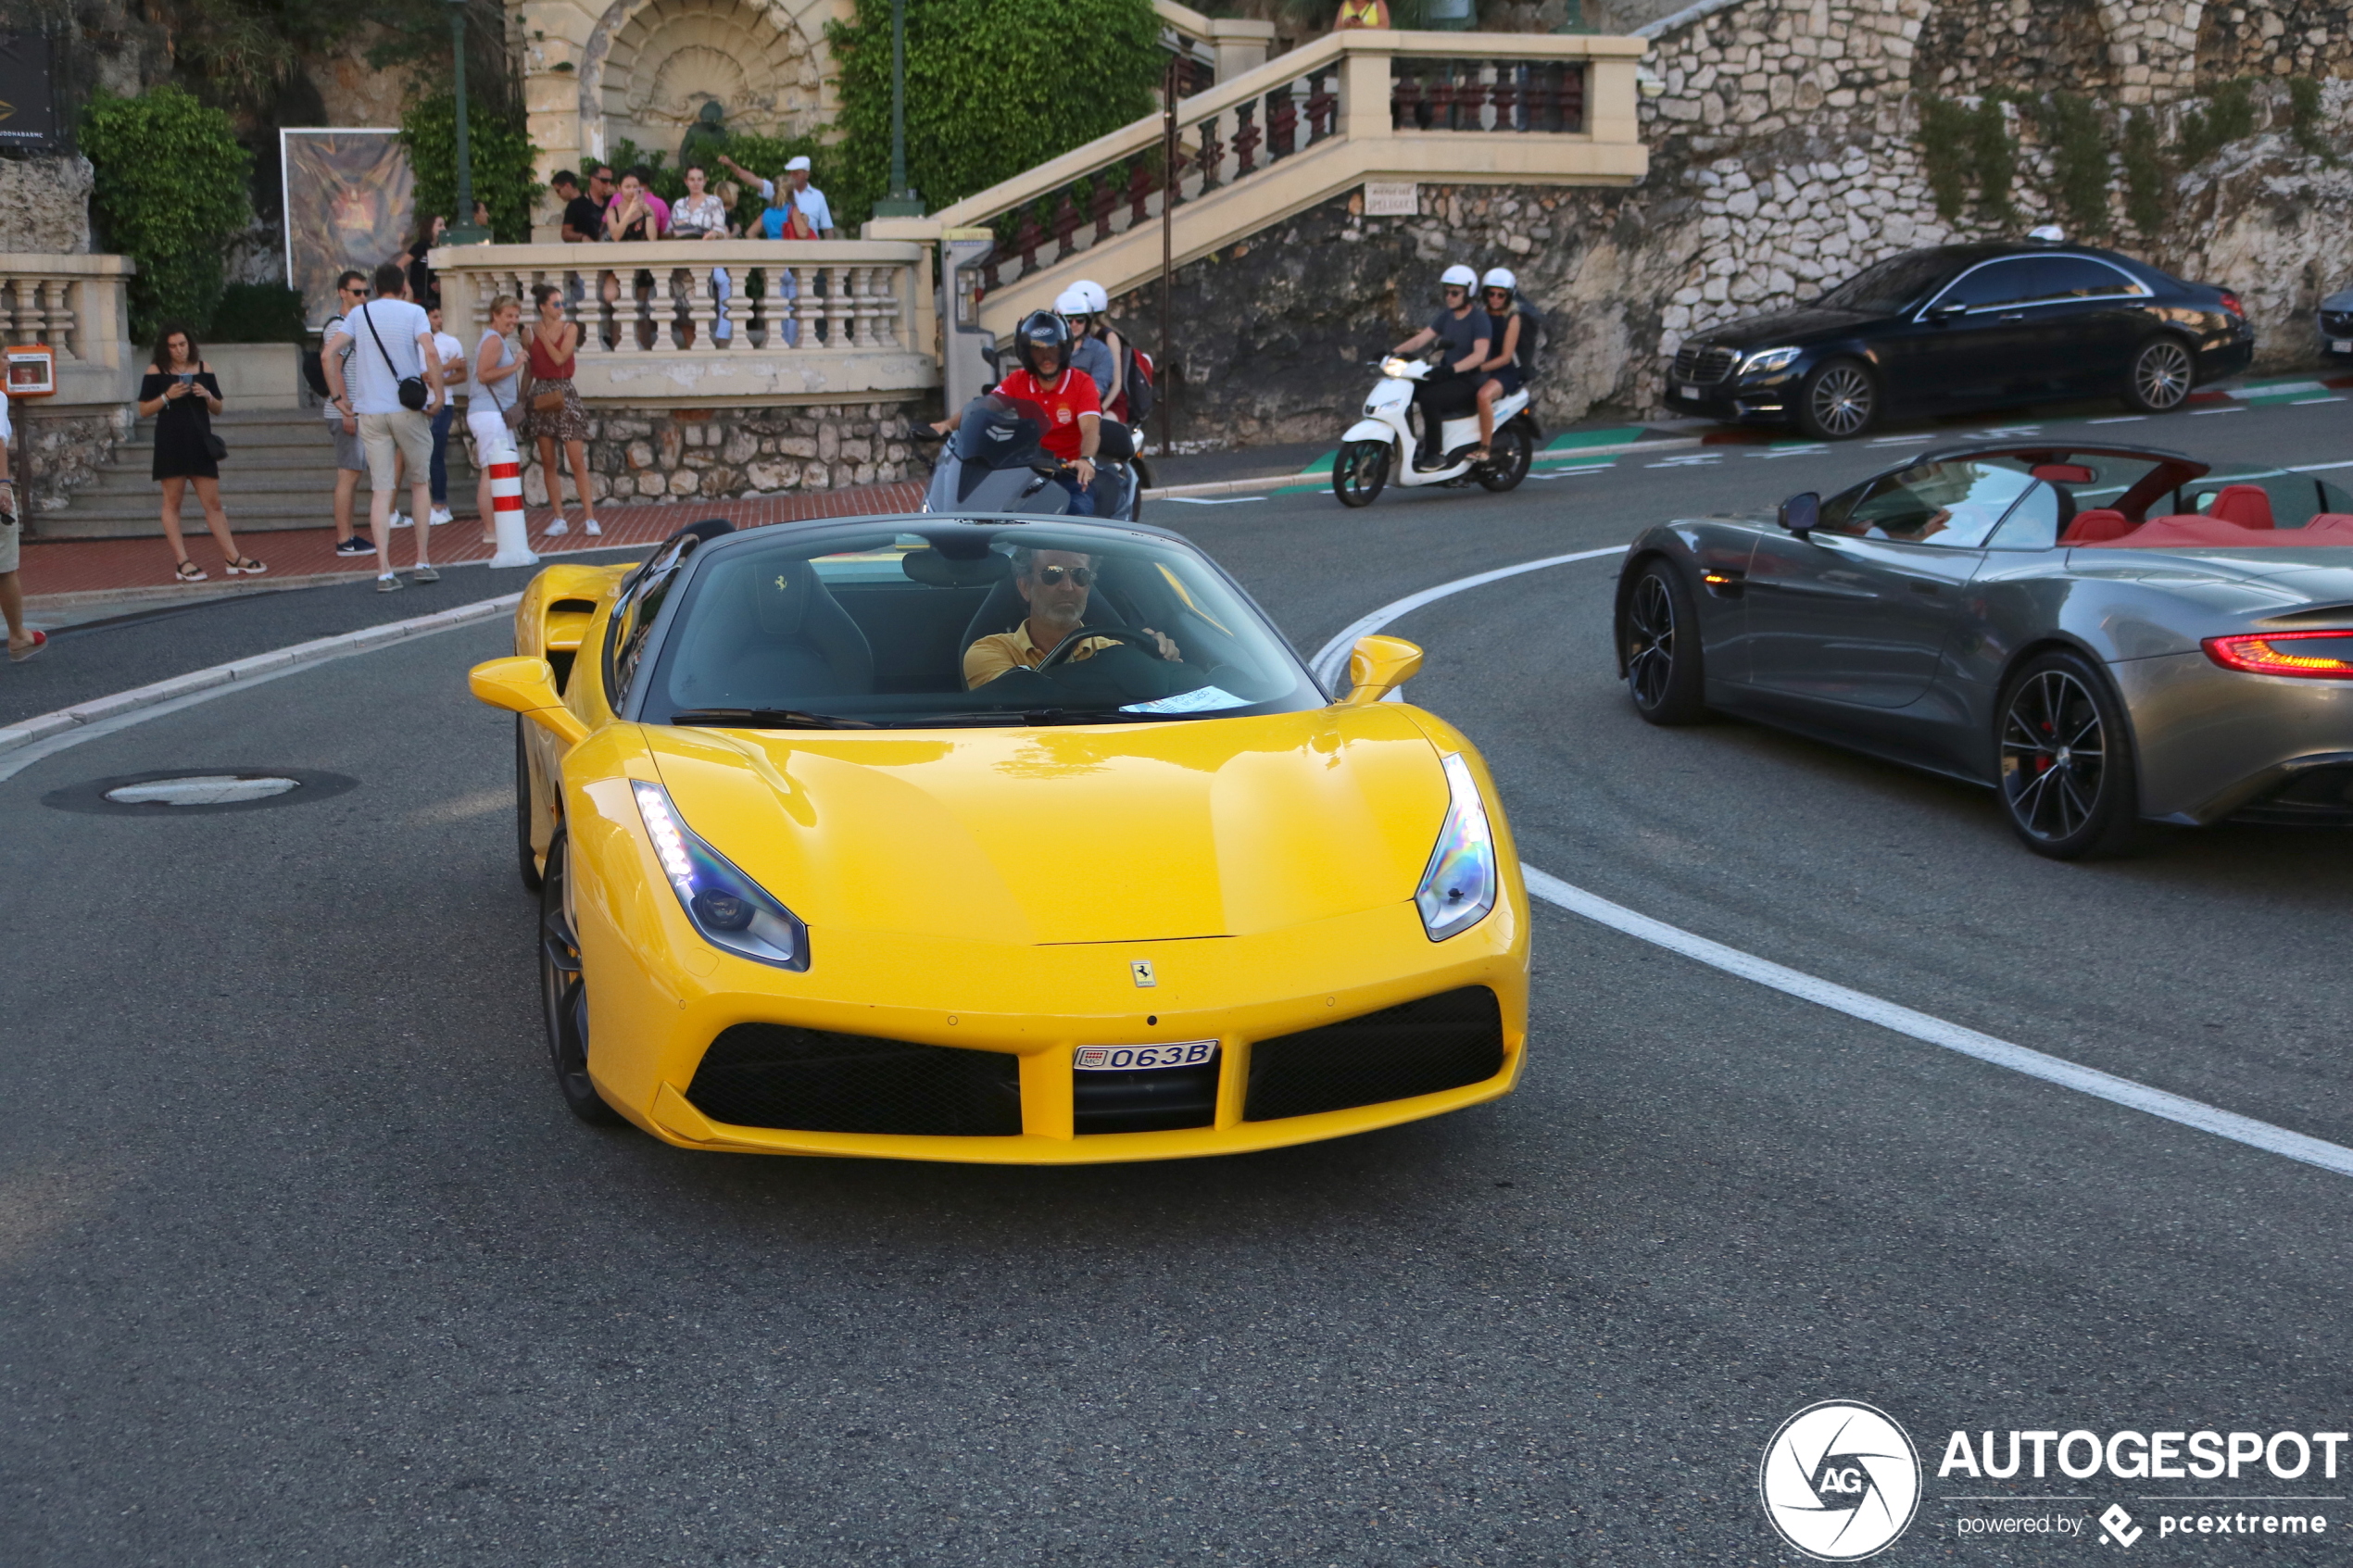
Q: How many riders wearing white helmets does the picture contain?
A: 4